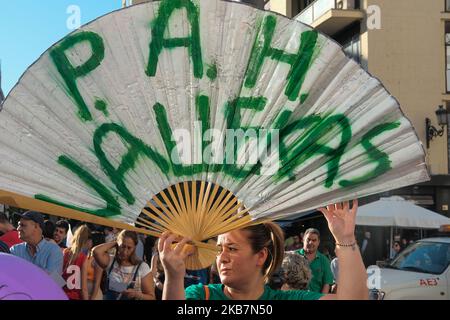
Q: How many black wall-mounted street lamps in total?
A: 1